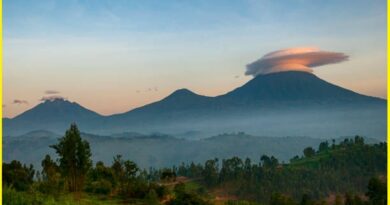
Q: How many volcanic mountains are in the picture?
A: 3